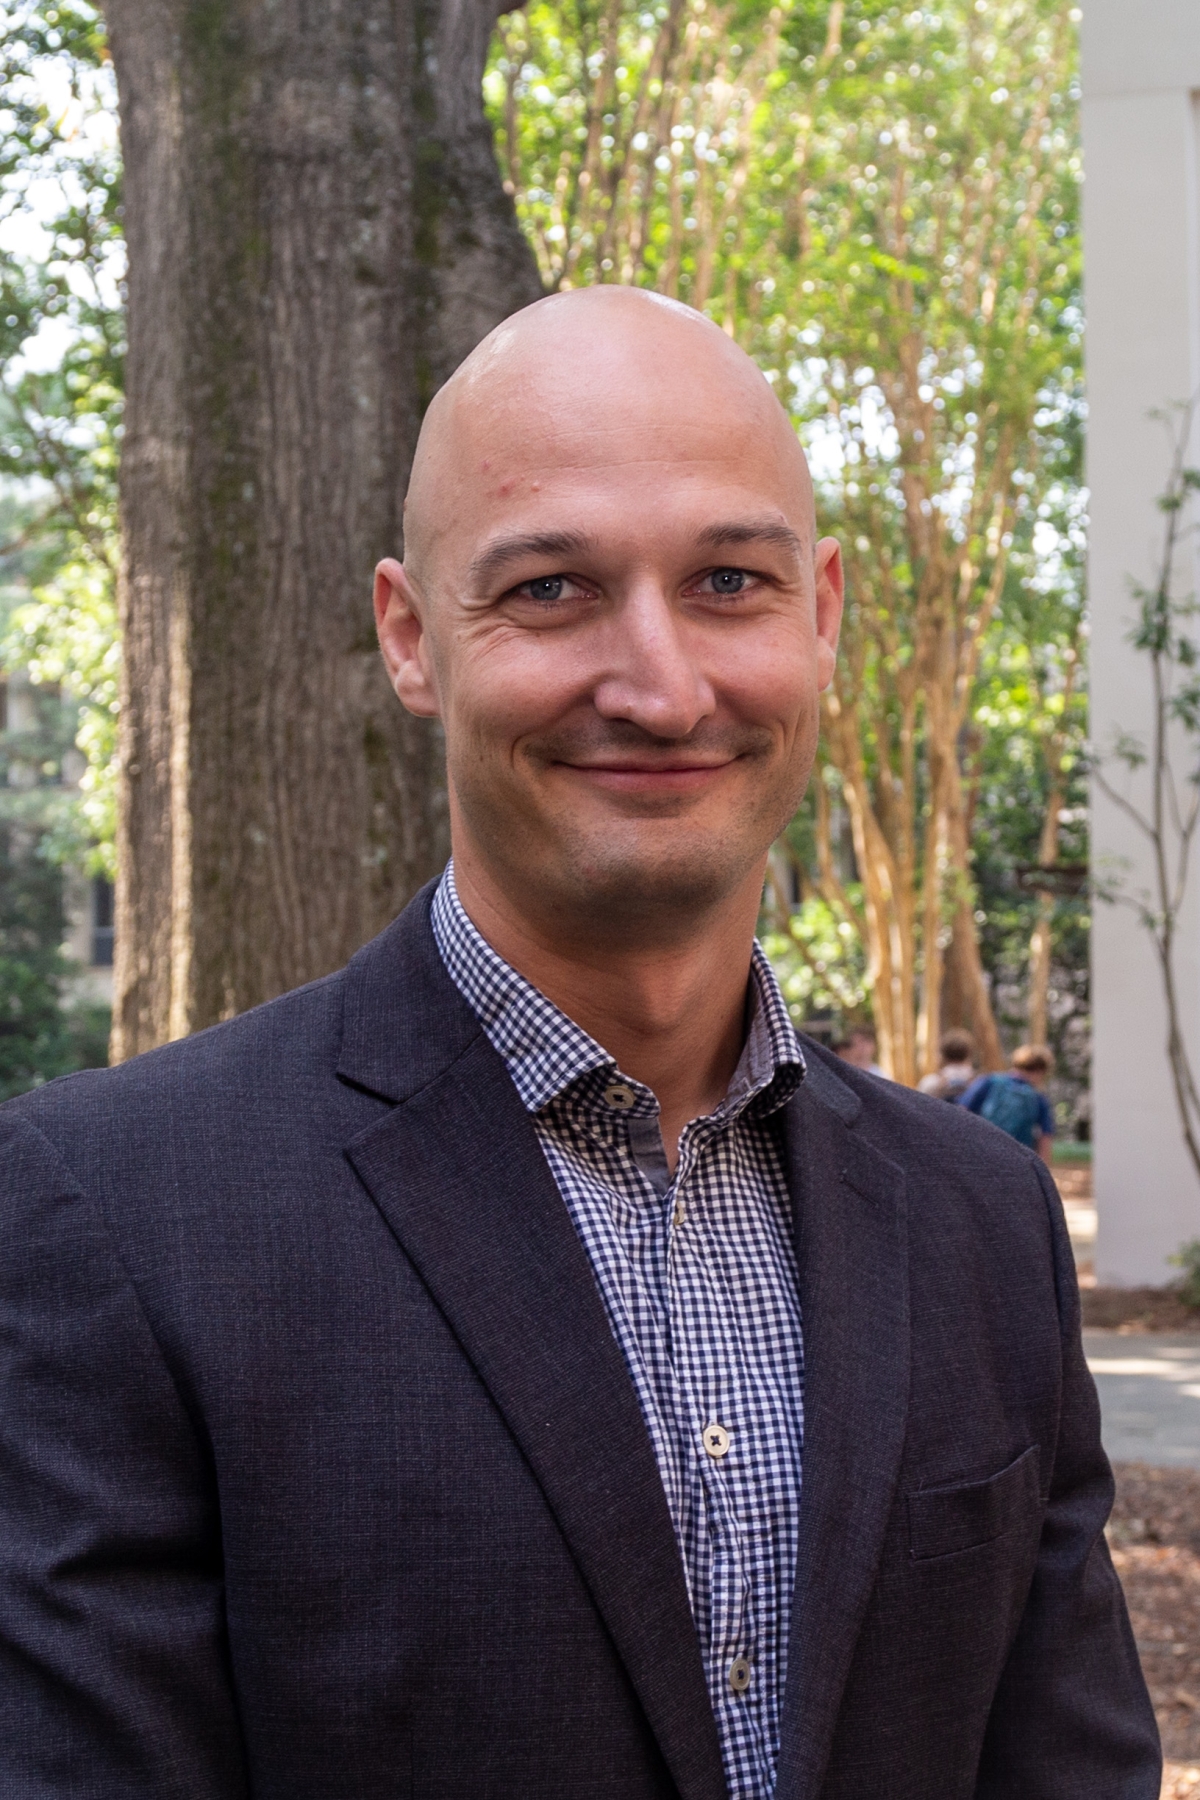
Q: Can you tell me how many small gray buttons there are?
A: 4